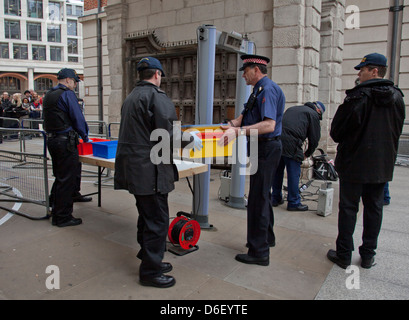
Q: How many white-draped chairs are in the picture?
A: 0